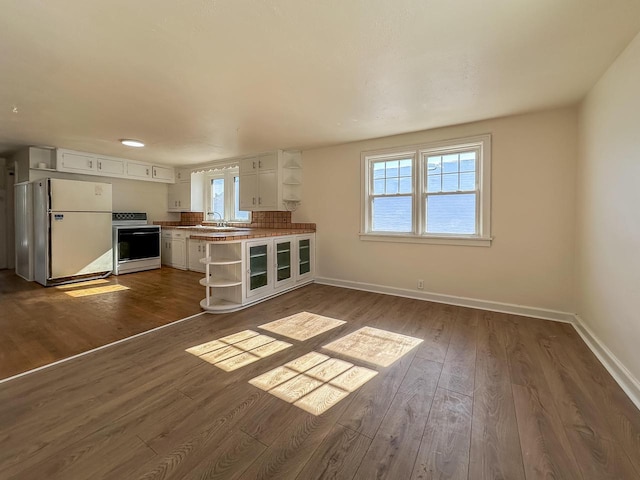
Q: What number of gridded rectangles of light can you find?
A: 2